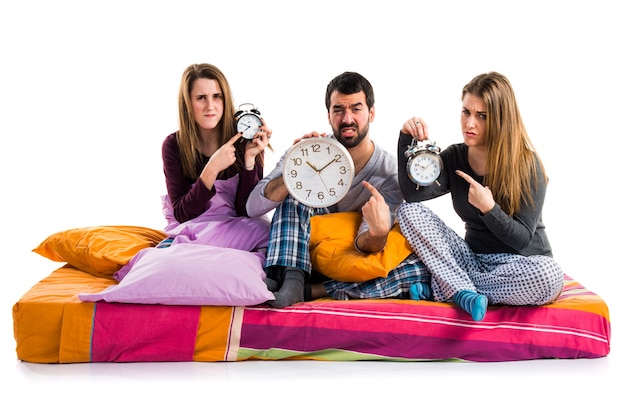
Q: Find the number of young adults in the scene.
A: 3